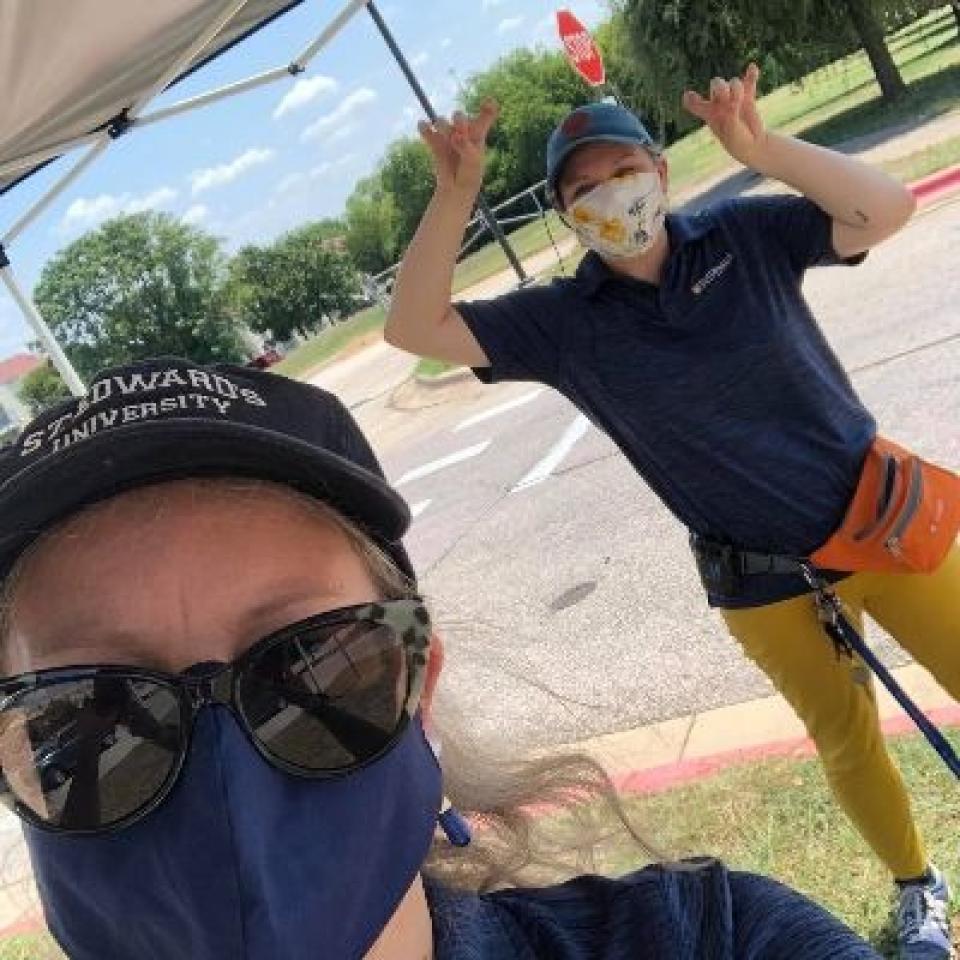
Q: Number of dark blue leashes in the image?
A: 1